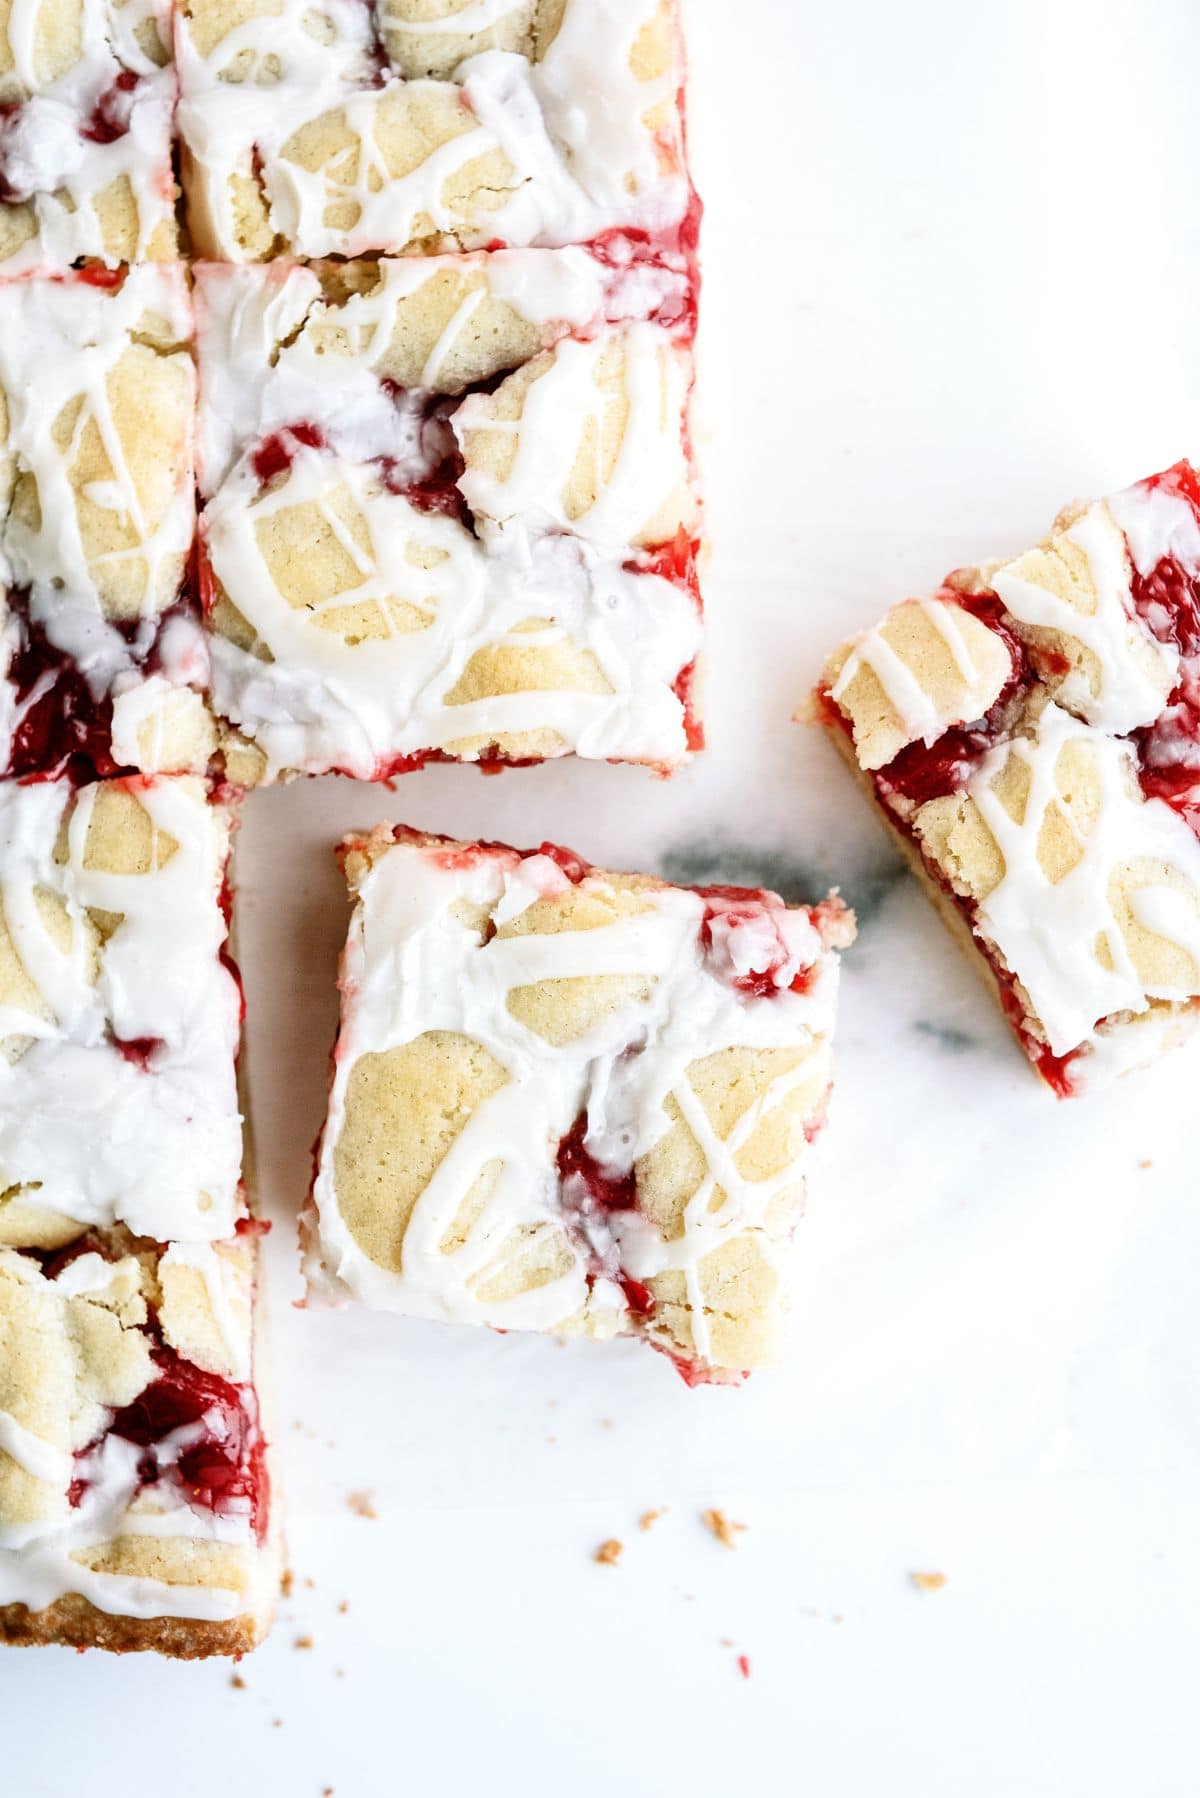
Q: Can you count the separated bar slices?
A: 2